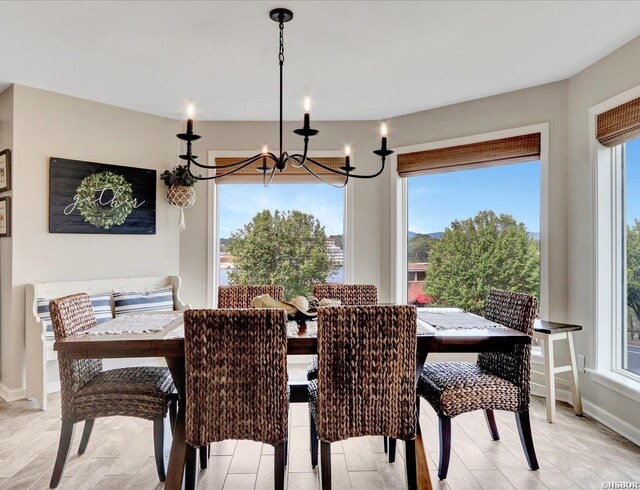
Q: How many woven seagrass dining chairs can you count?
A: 6